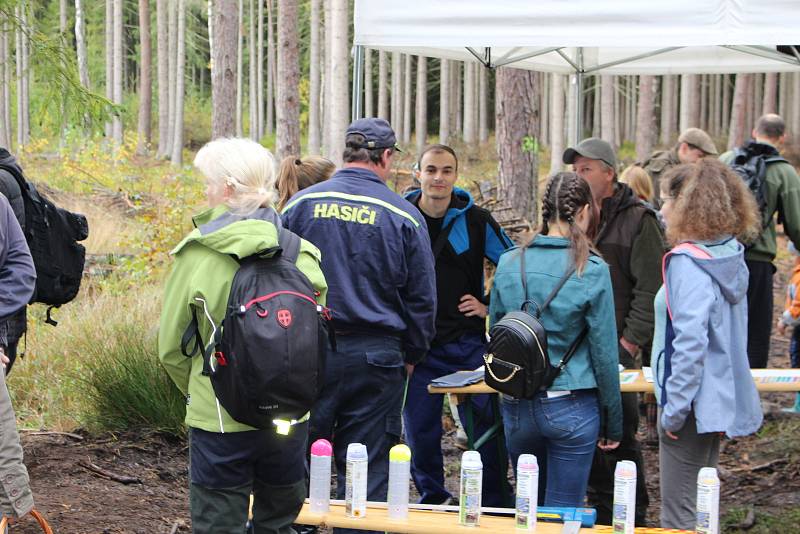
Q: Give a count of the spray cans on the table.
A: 7